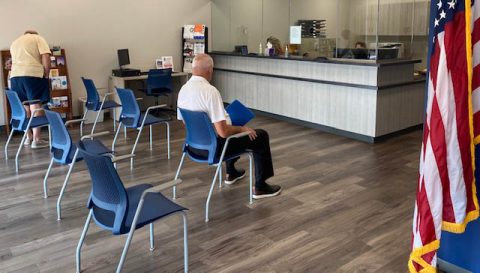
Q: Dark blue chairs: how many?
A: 7